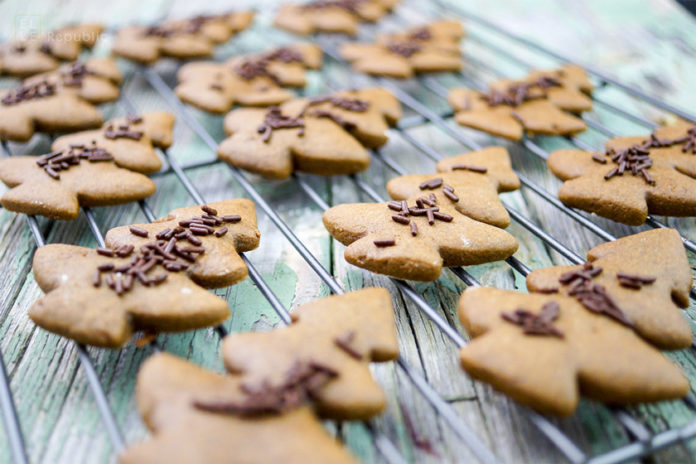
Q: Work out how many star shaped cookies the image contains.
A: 0